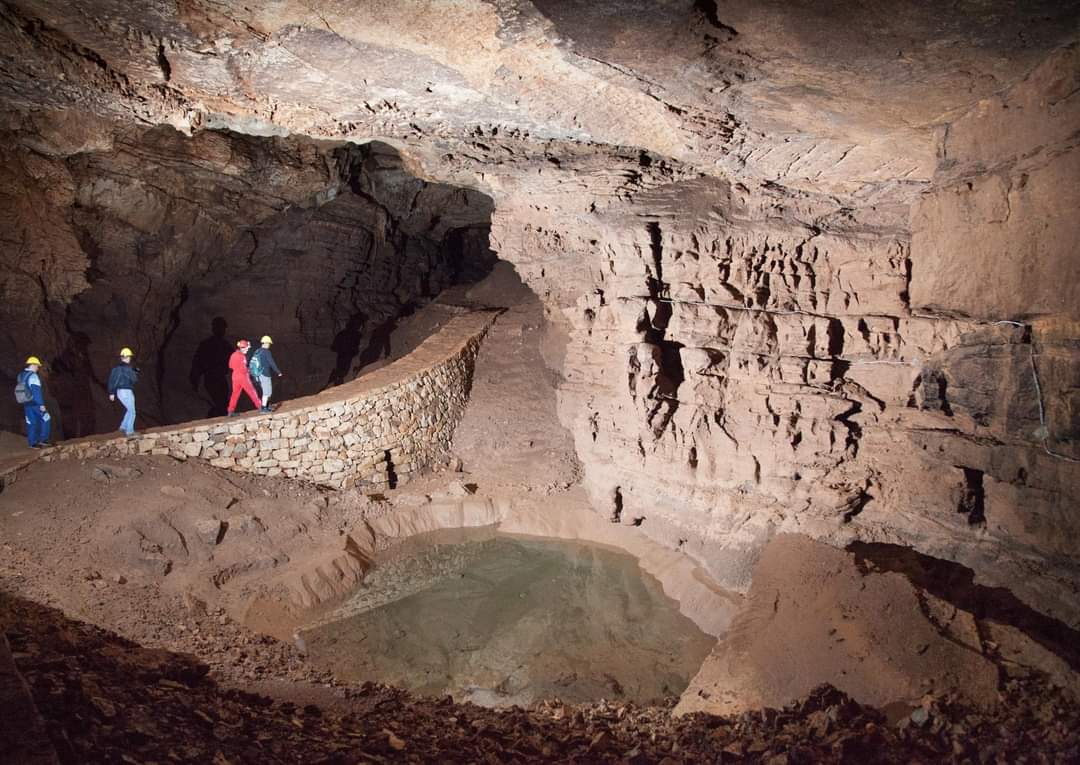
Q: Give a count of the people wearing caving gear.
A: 4